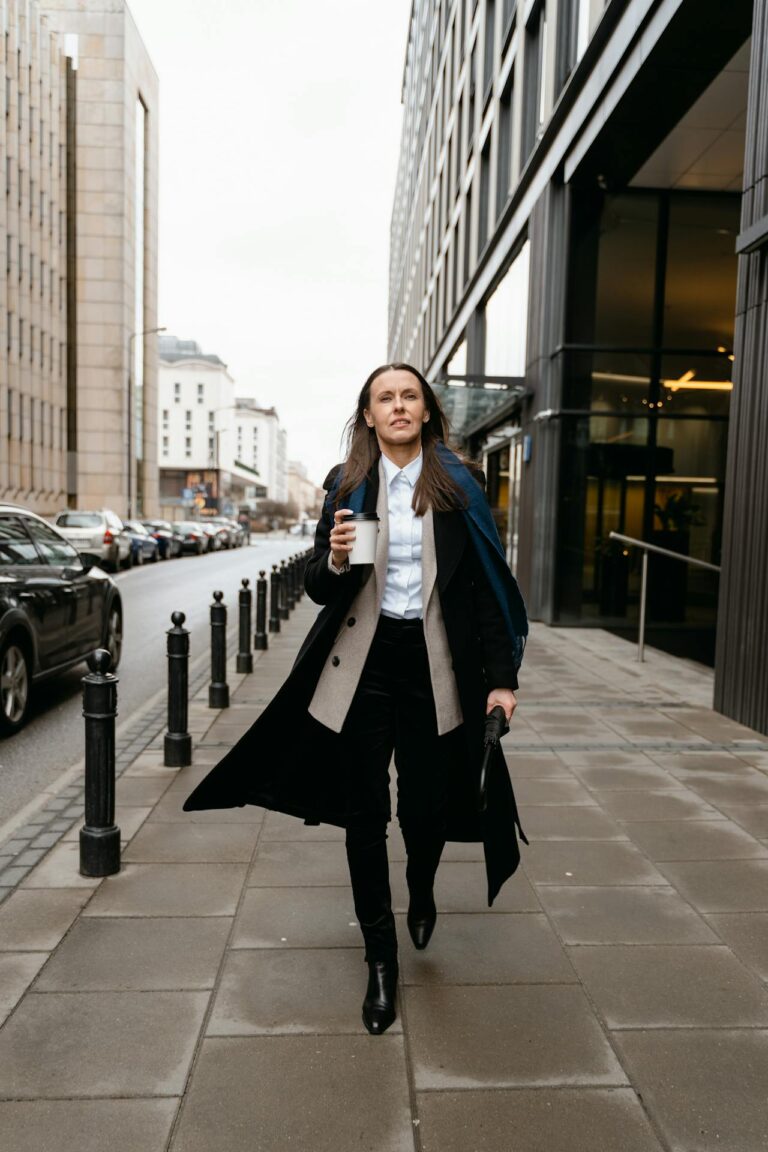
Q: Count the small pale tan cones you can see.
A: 0